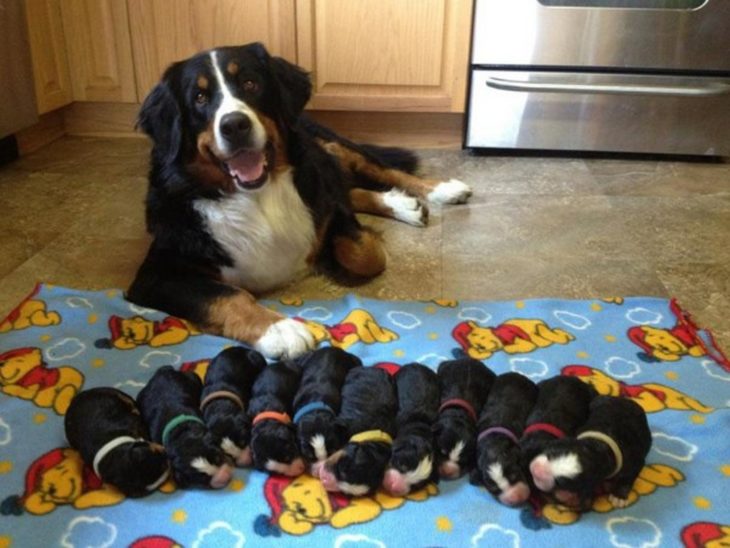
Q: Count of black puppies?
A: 11